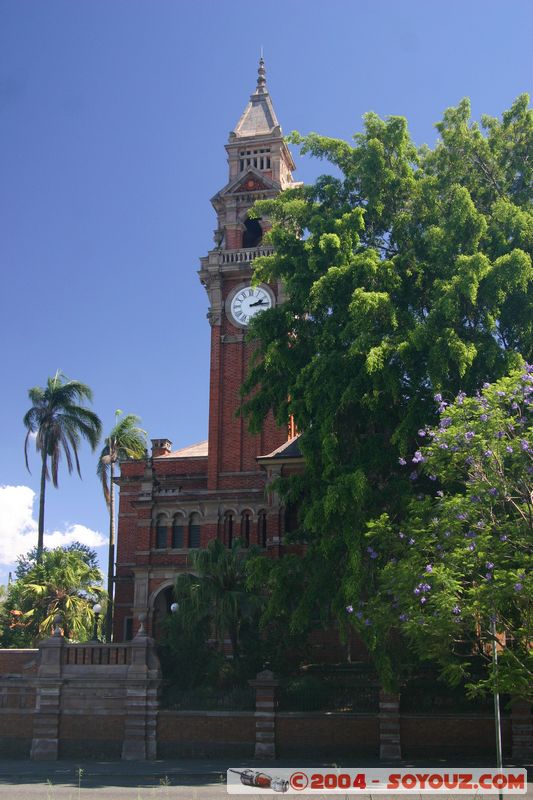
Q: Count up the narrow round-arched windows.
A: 6